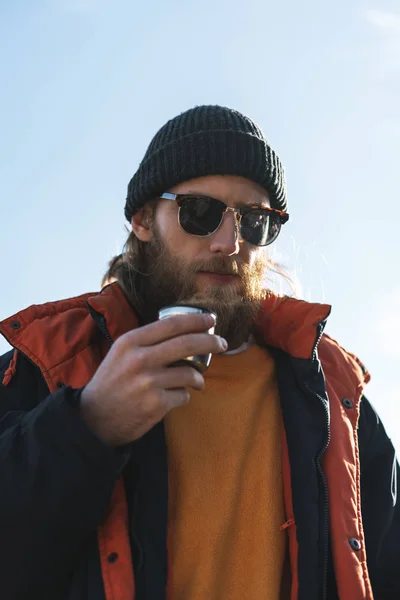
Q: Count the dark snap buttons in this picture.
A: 5